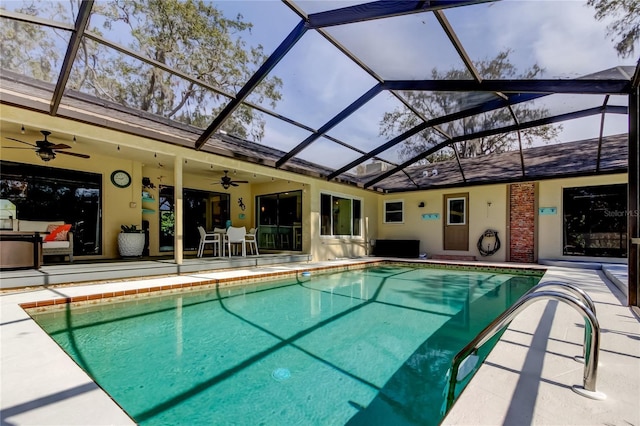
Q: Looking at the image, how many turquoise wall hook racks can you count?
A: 2